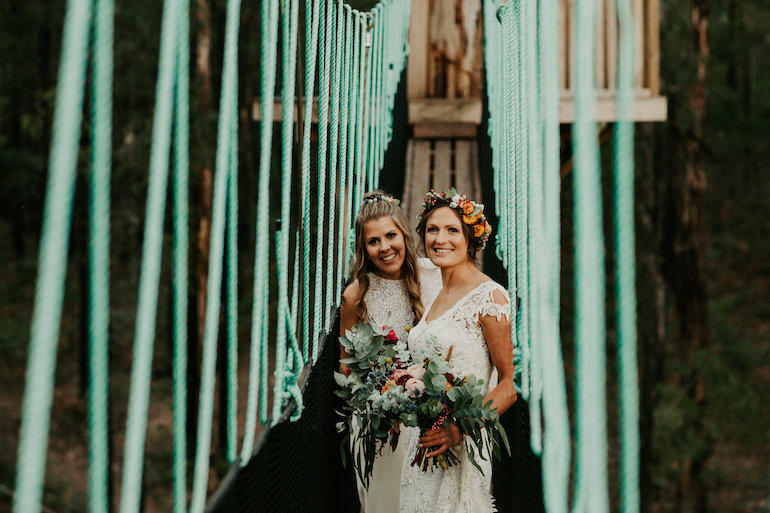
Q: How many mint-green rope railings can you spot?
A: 2